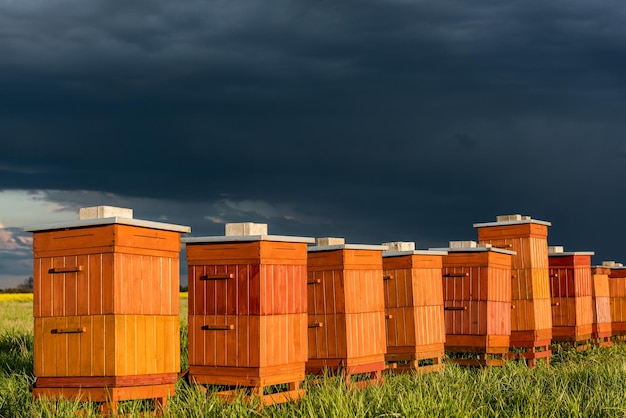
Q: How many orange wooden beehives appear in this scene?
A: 9